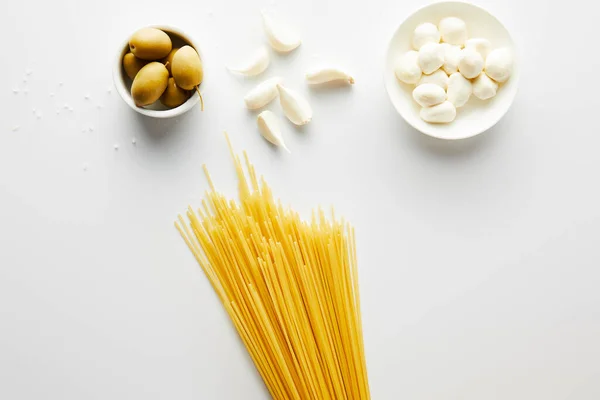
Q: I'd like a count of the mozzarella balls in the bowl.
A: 13